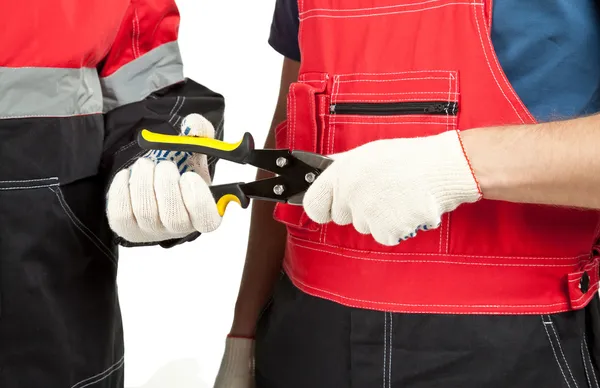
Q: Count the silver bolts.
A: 3